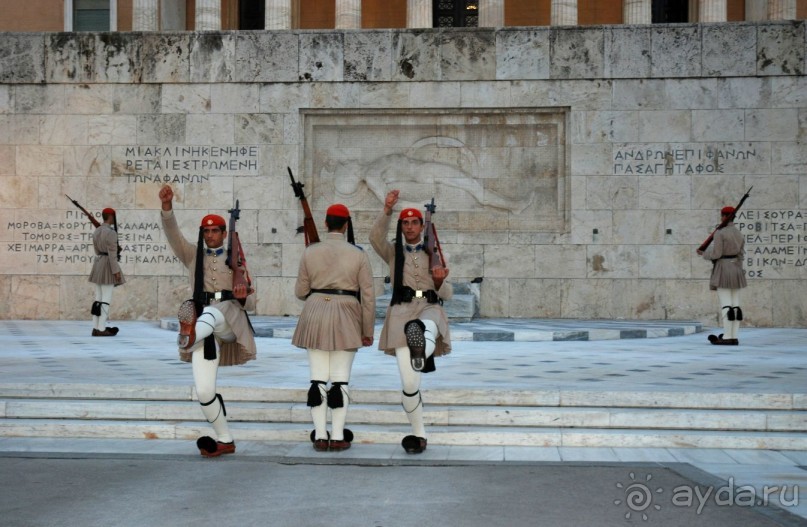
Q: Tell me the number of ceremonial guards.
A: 5